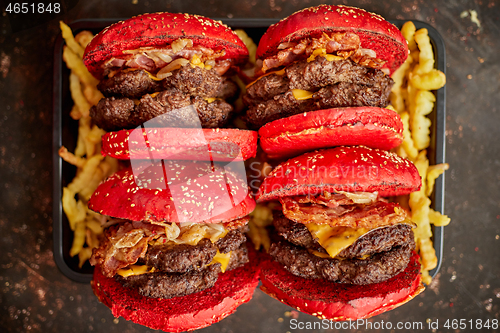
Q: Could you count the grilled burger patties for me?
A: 8